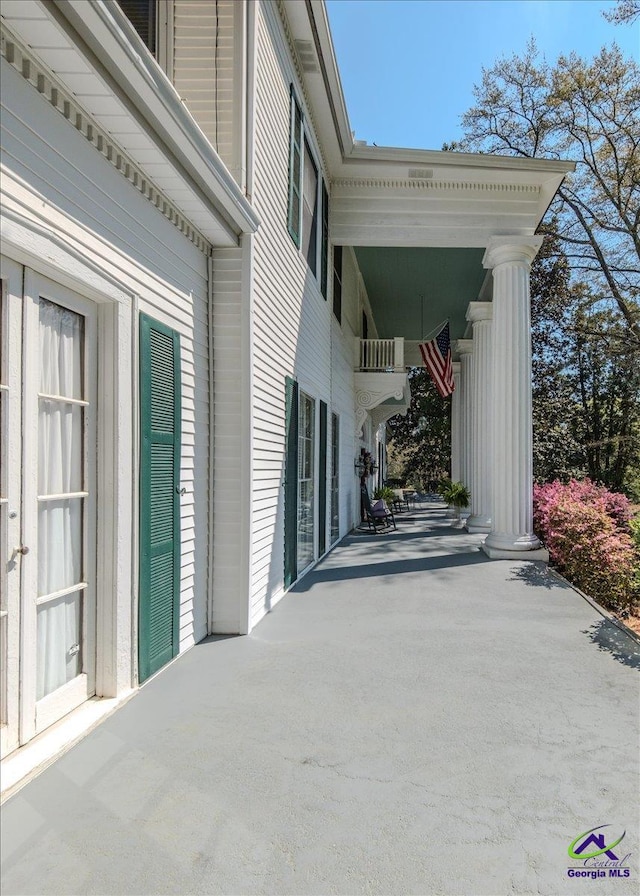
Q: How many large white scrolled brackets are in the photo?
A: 2